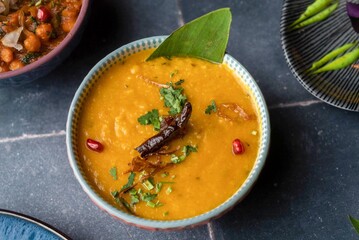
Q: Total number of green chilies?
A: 4